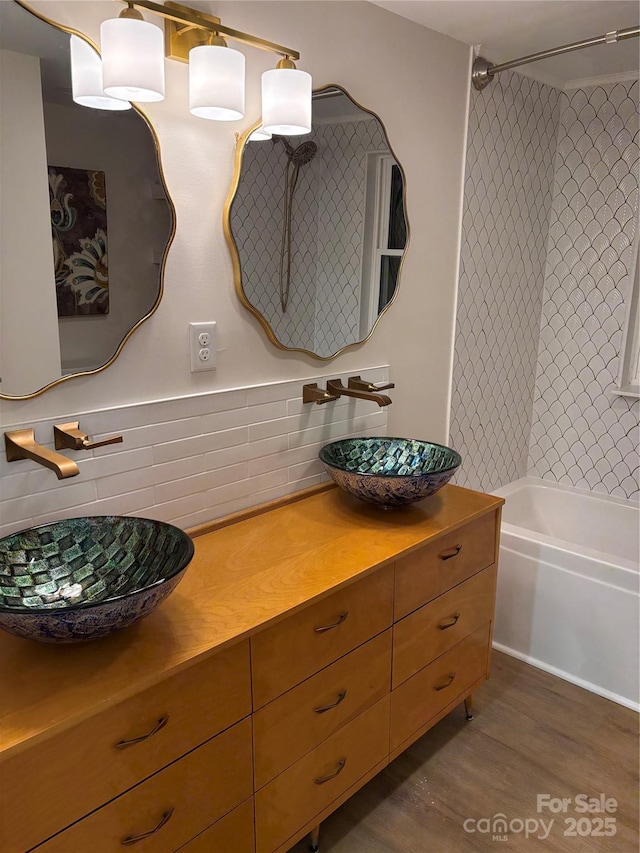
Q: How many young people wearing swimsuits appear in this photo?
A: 0